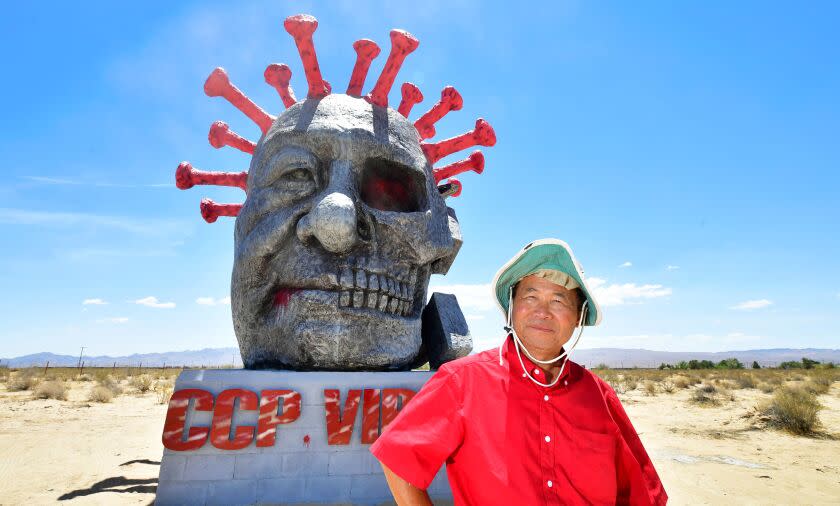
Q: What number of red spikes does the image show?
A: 13